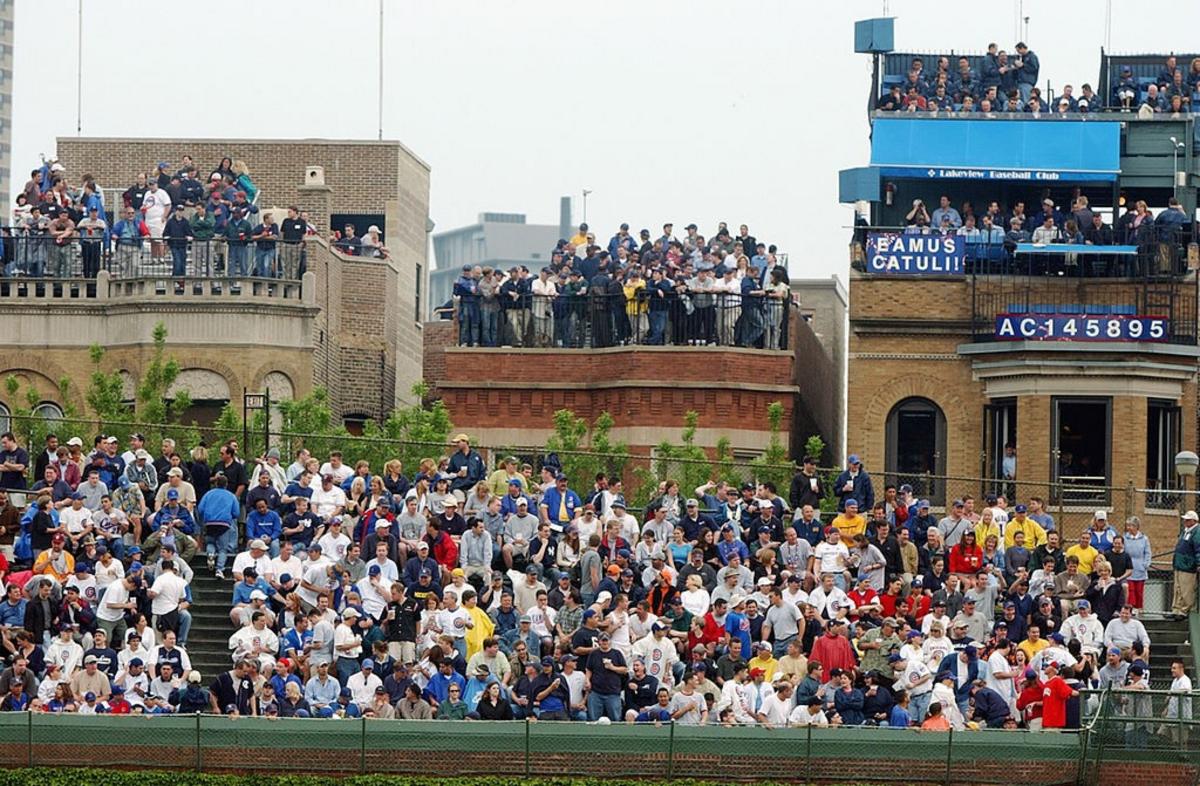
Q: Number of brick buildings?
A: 3